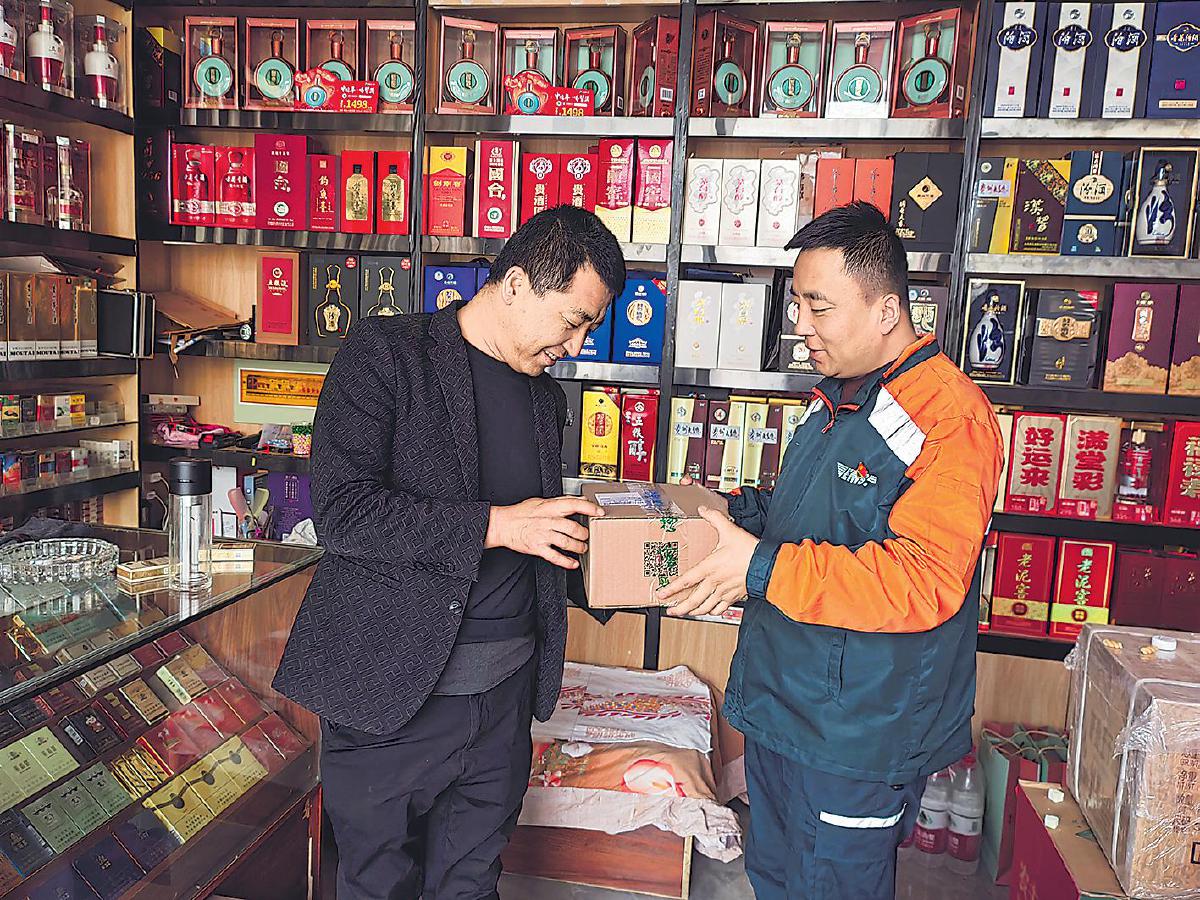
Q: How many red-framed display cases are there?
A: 12